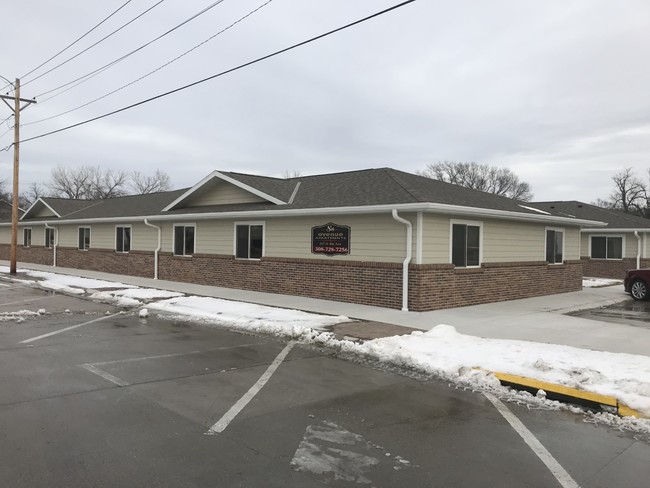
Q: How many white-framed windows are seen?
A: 9